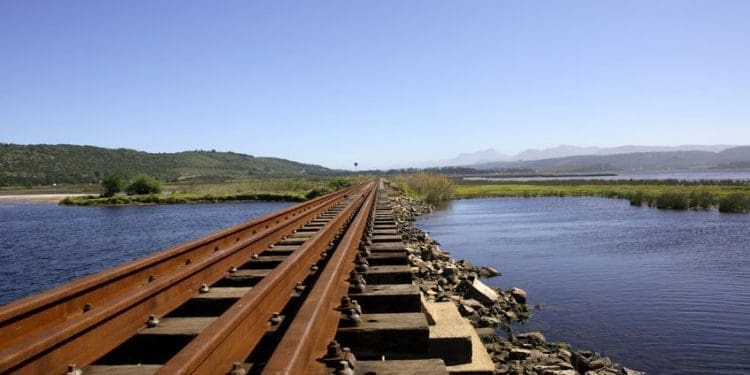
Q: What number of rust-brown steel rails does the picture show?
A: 4